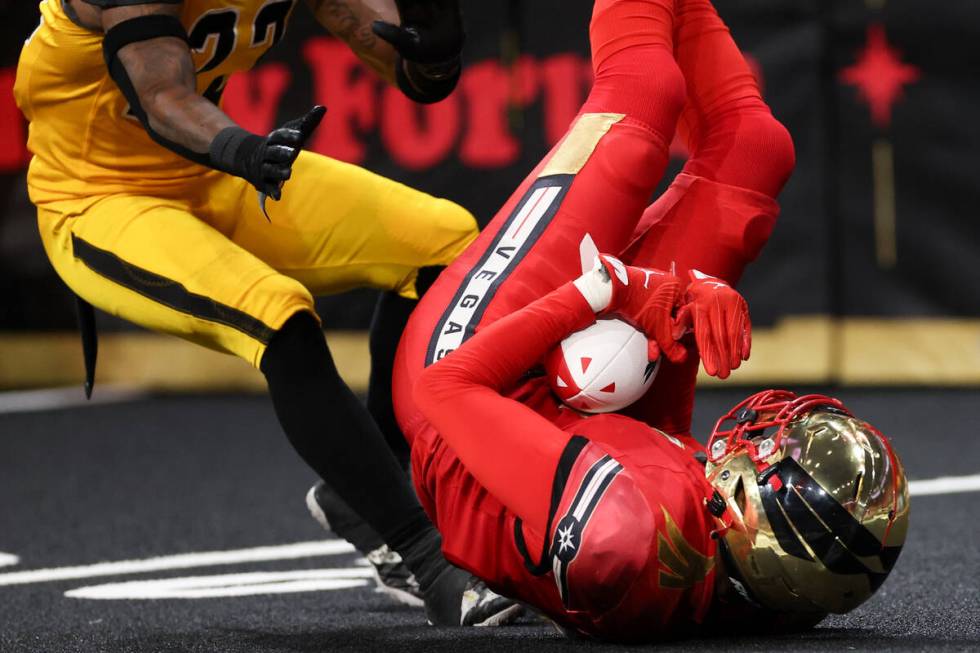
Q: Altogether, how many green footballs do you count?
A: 0